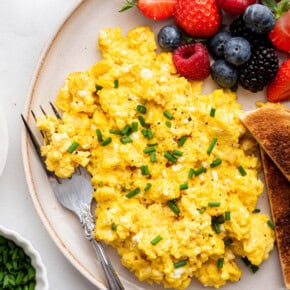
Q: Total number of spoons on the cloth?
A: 0